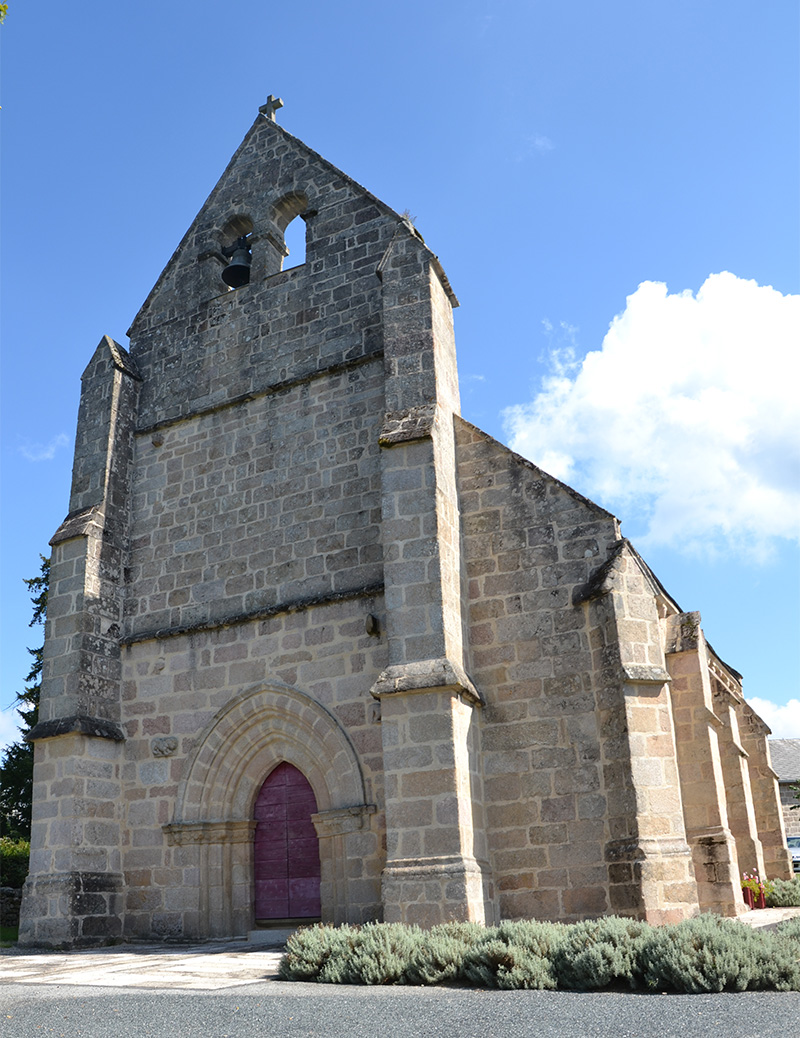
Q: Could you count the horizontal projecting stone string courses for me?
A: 2